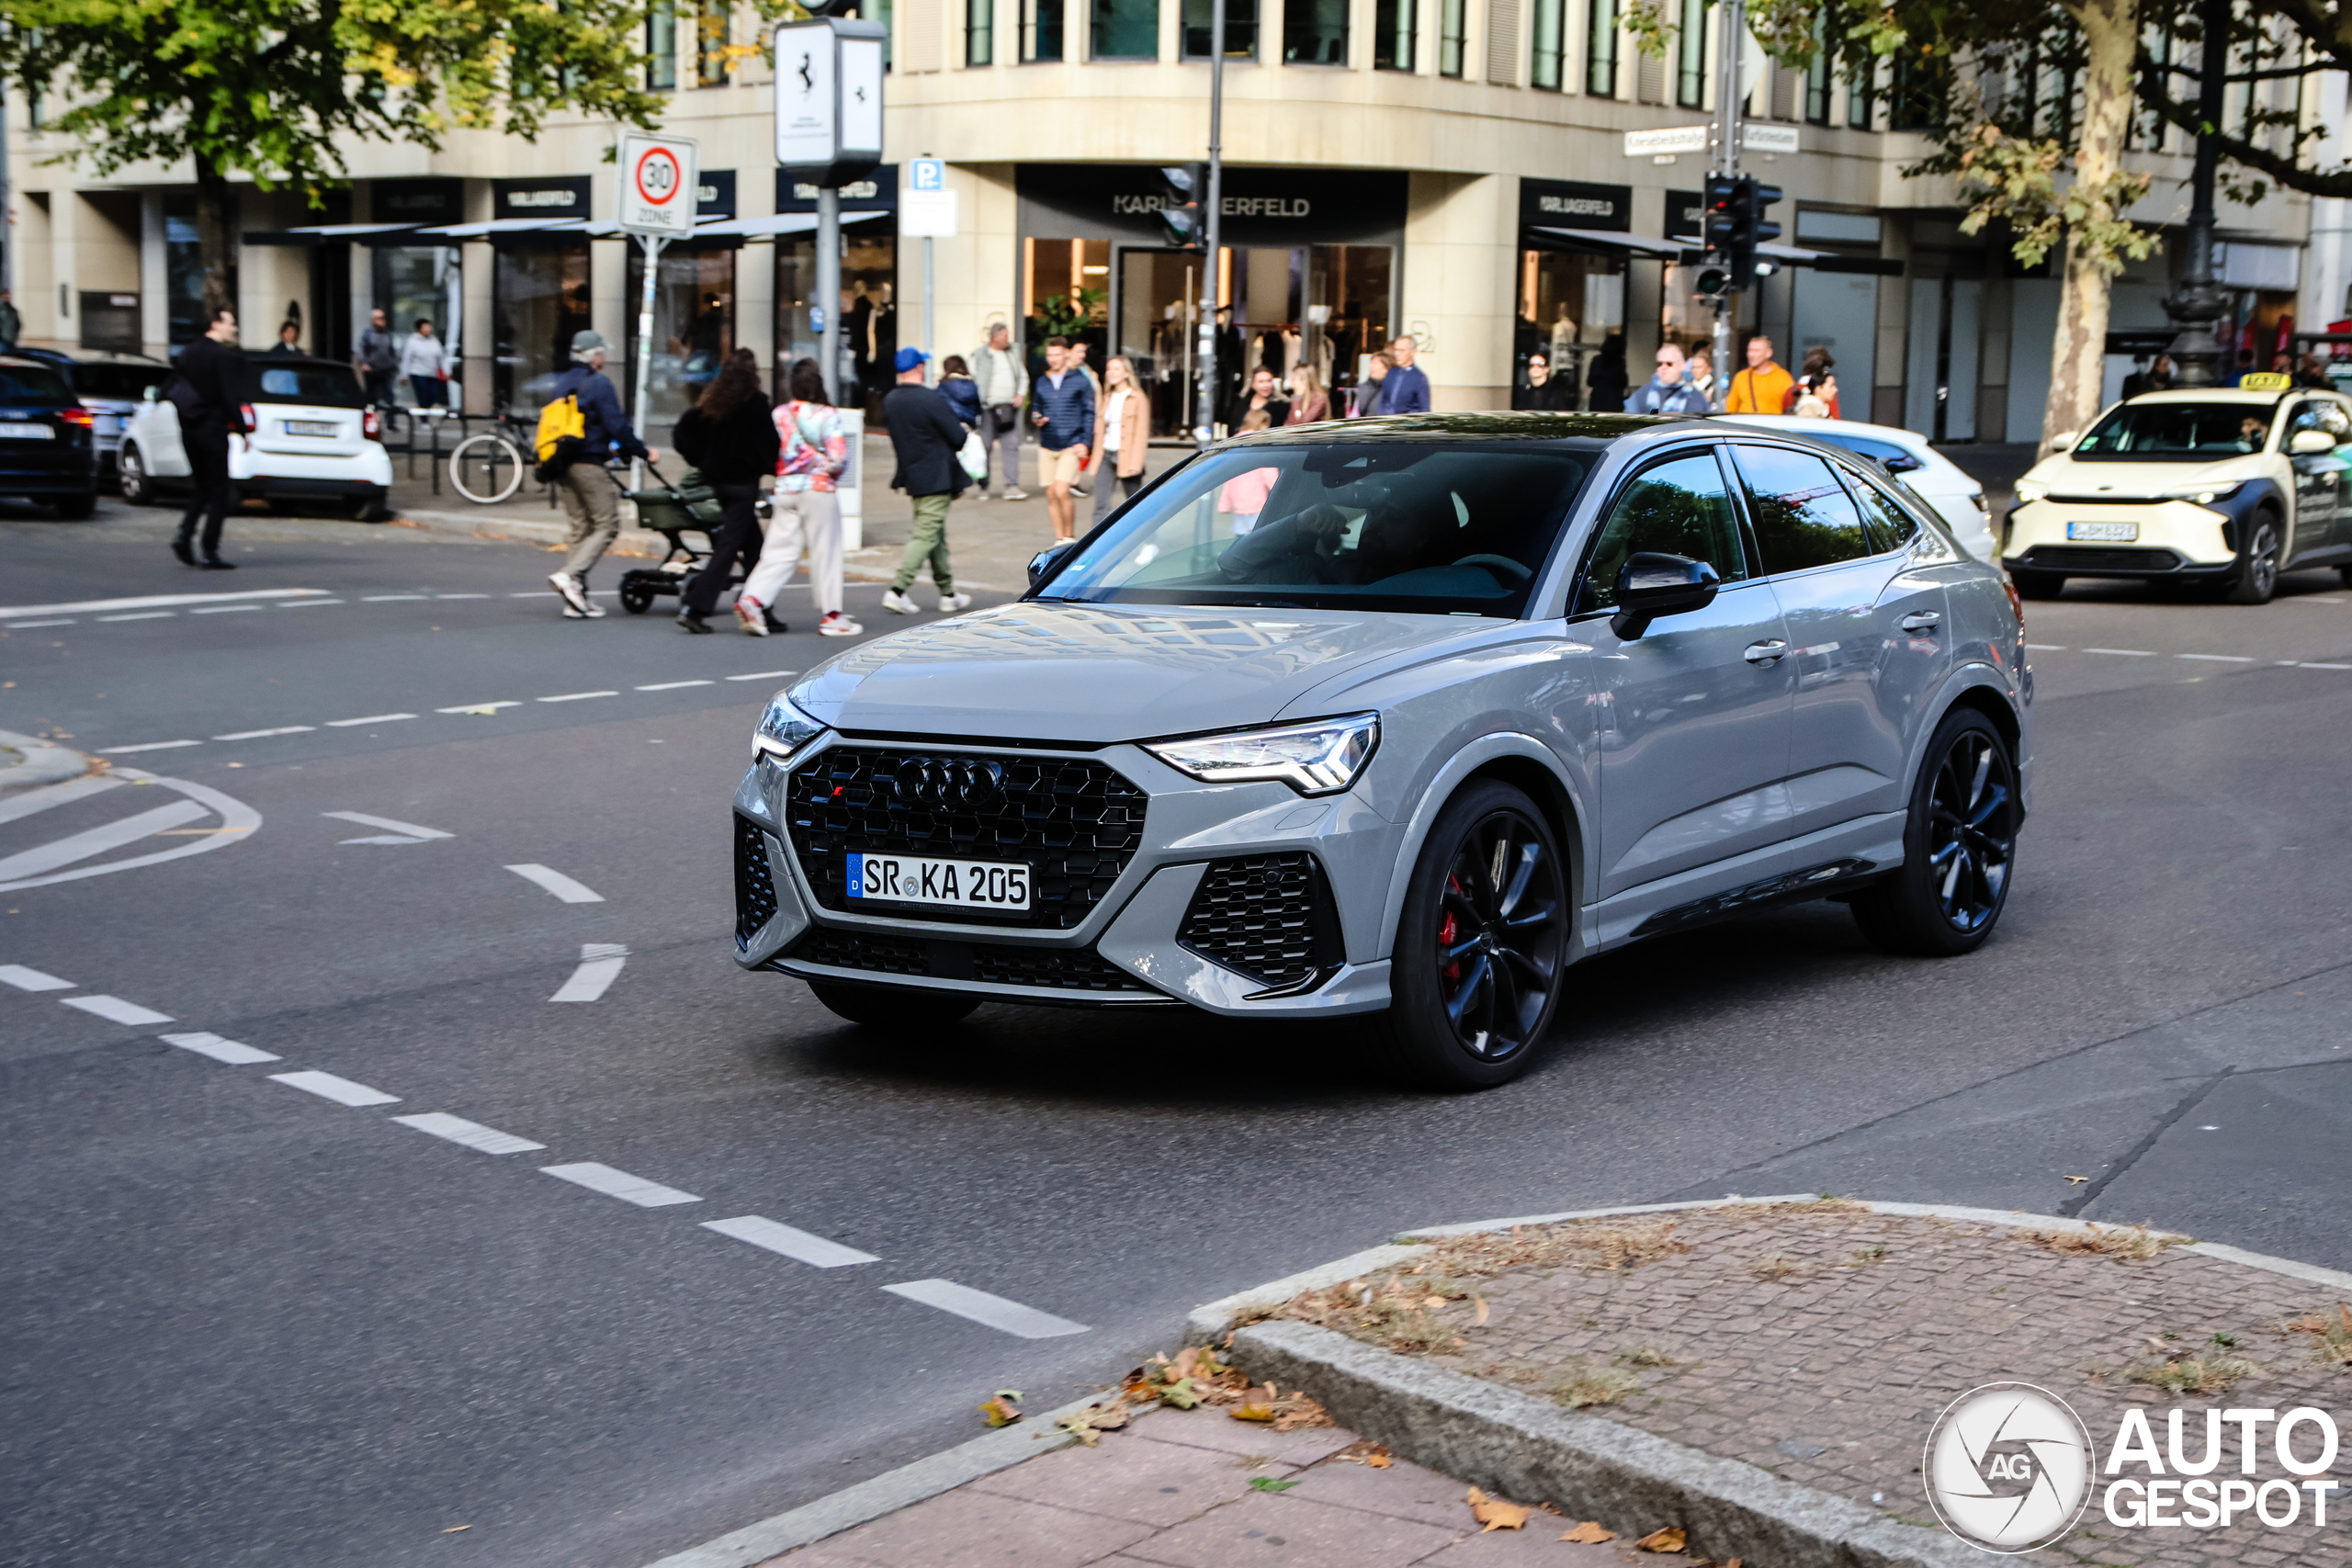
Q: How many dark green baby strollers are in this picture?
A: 1